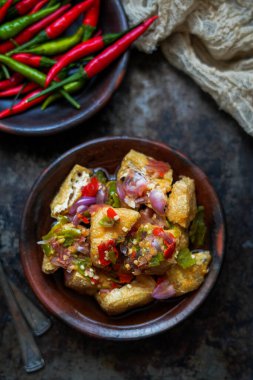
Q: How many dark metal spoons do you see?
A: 2